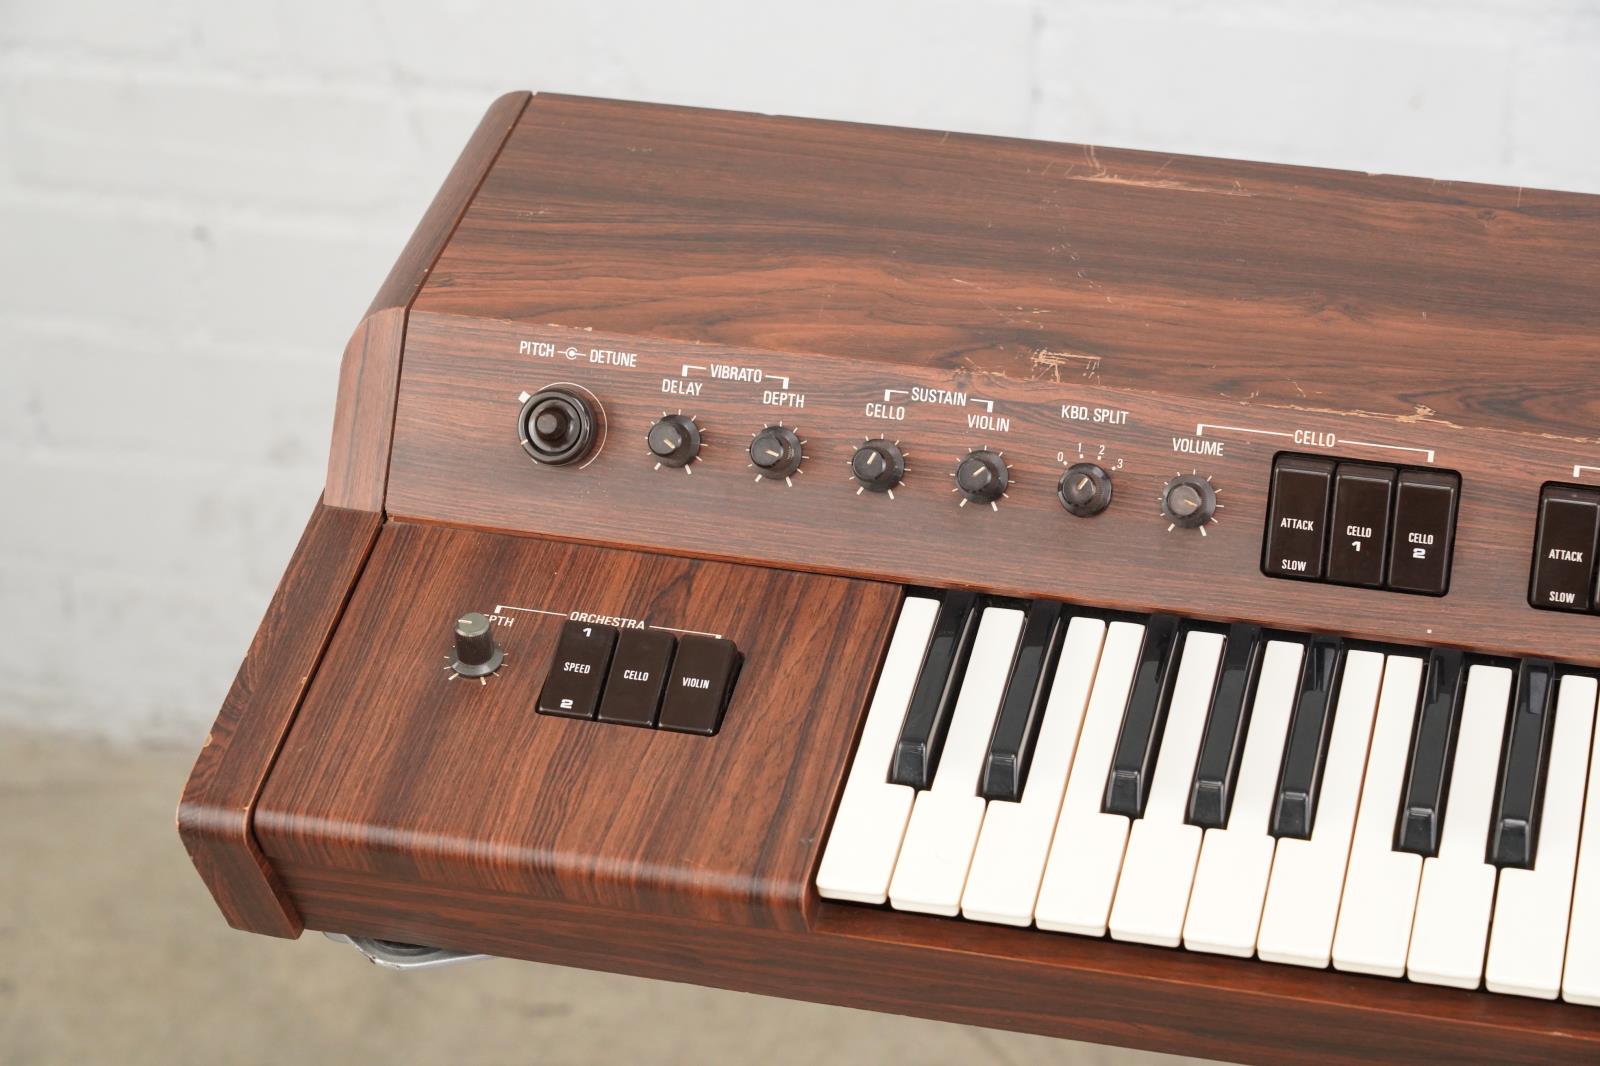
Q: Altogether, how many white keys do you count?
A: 11